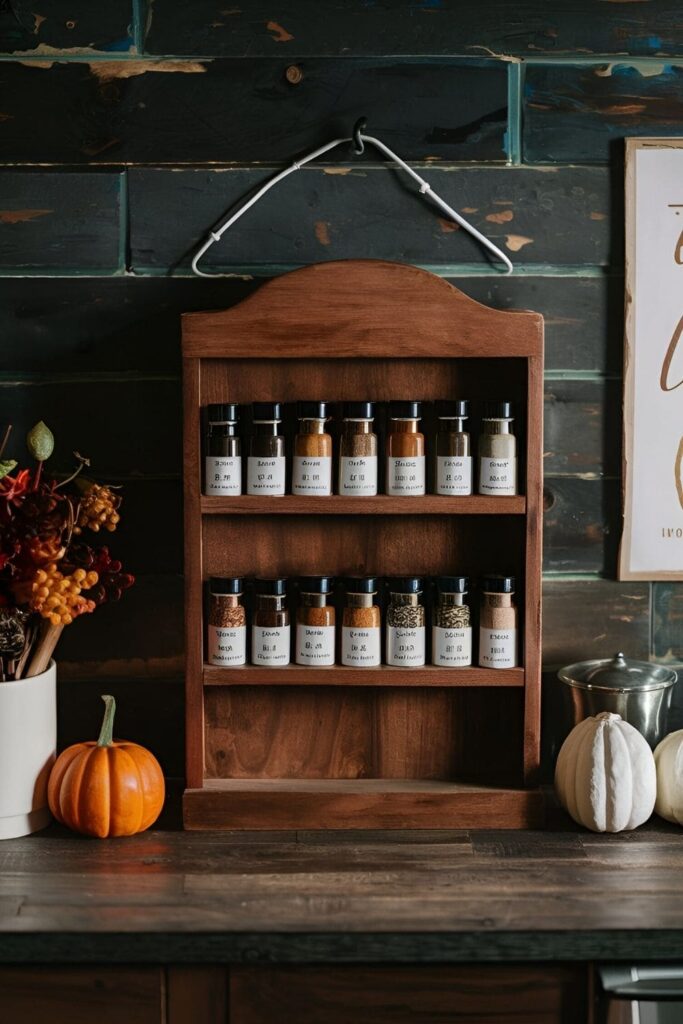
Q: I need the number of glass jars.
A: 14